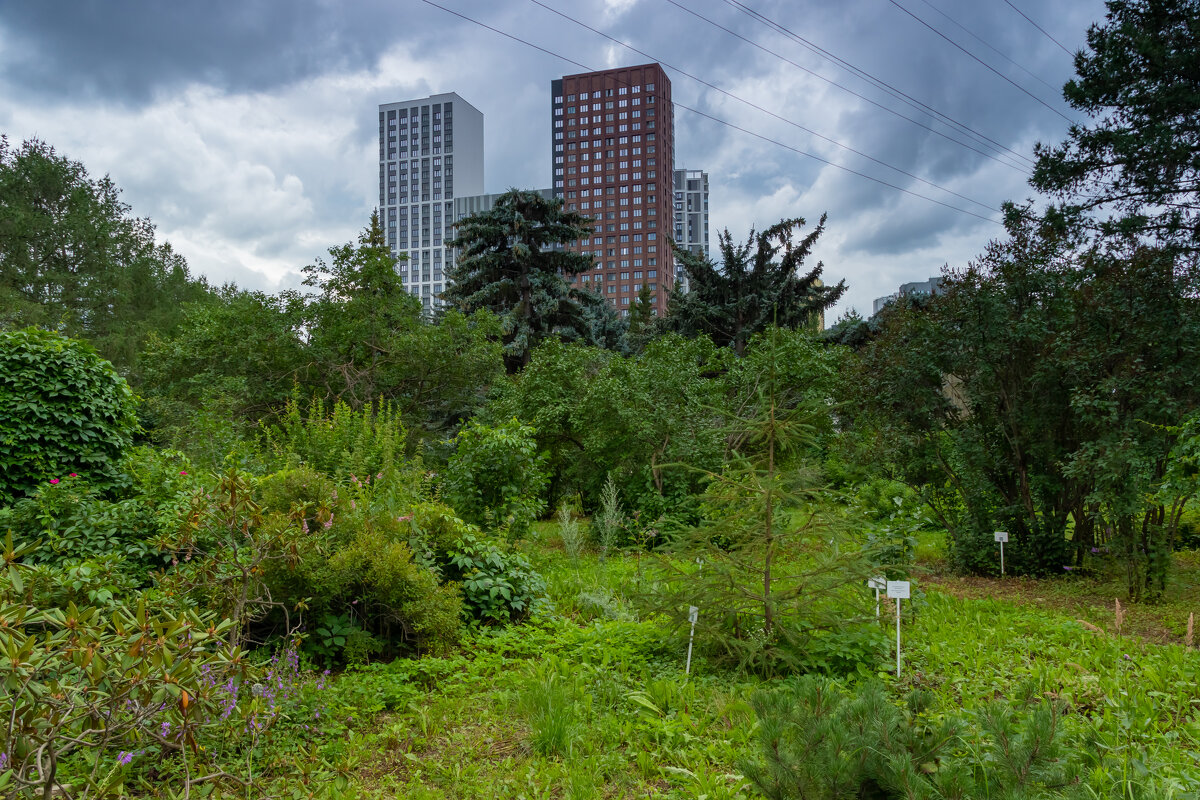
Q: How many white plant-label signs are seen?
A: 4